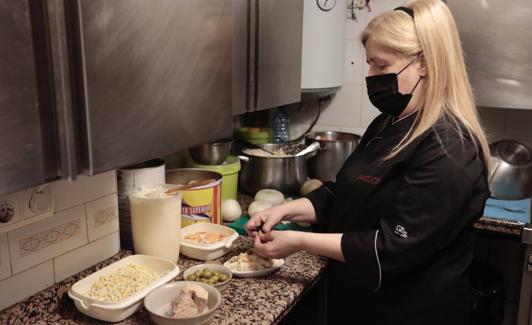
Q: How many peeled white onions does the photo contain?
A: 3